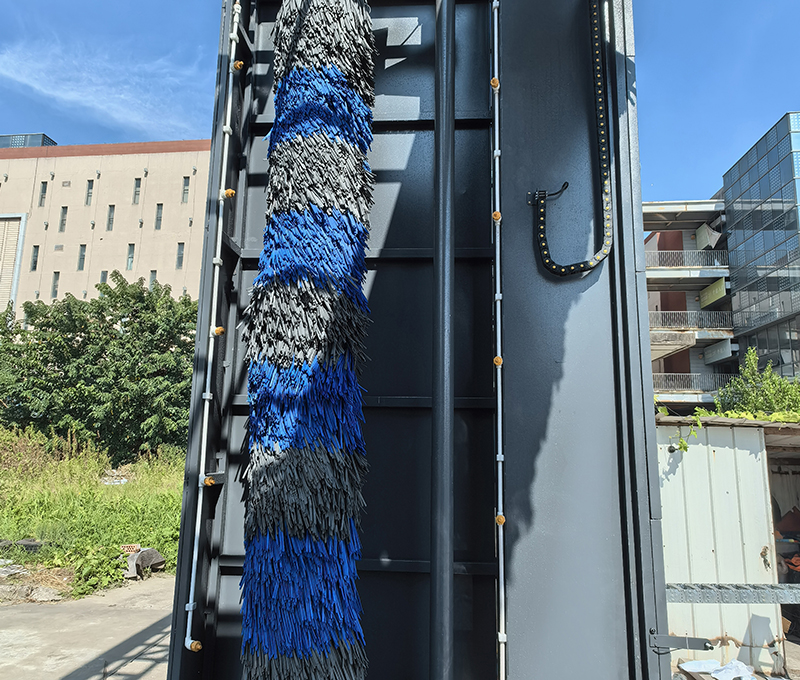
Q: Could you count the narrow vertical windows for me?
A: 14